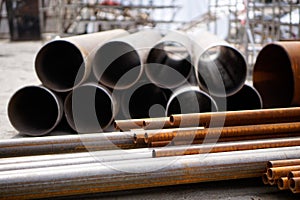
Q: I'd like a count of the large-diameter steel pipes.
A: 10